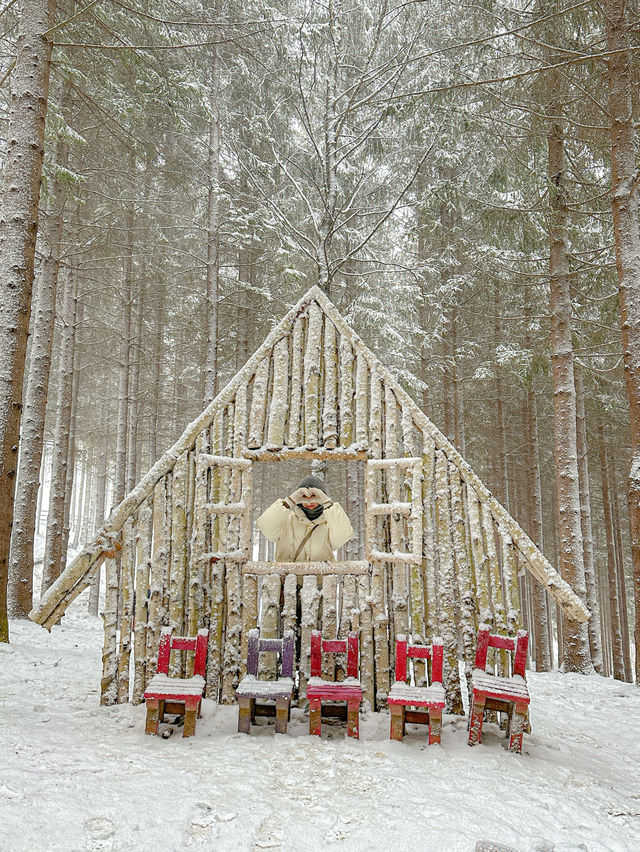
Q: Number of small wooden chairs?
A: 5